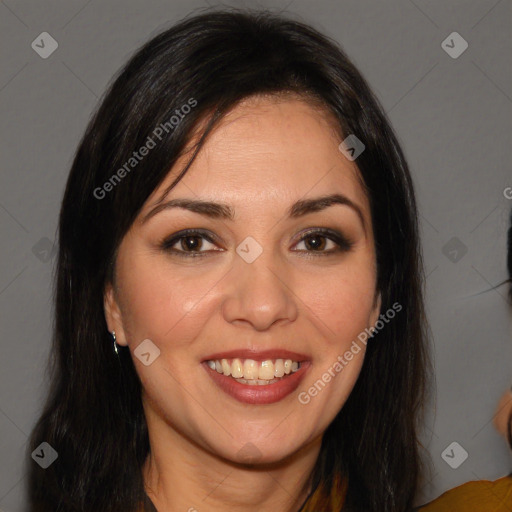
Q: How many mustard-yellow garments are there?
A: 1